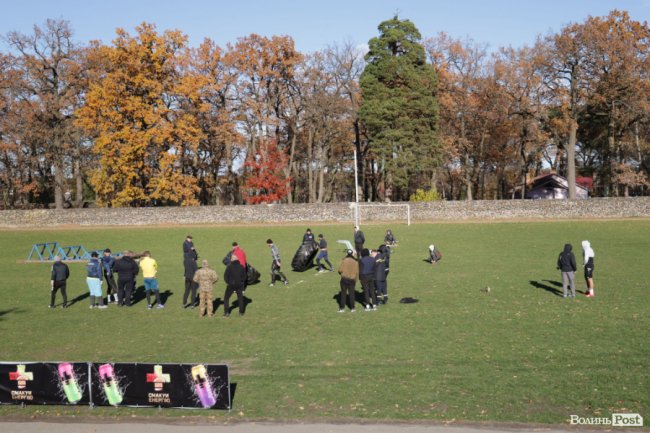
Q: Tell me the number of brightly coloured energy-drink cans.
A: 3